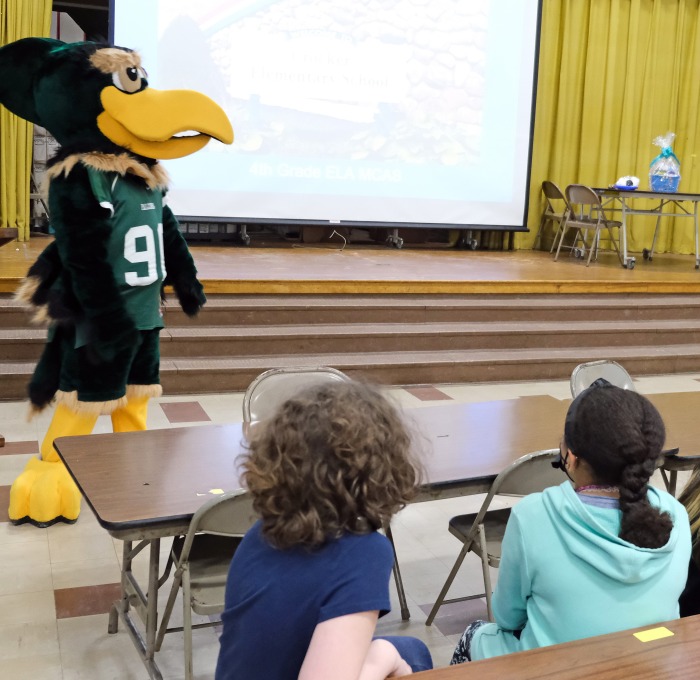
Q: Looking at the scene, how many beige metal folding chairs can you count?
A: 6